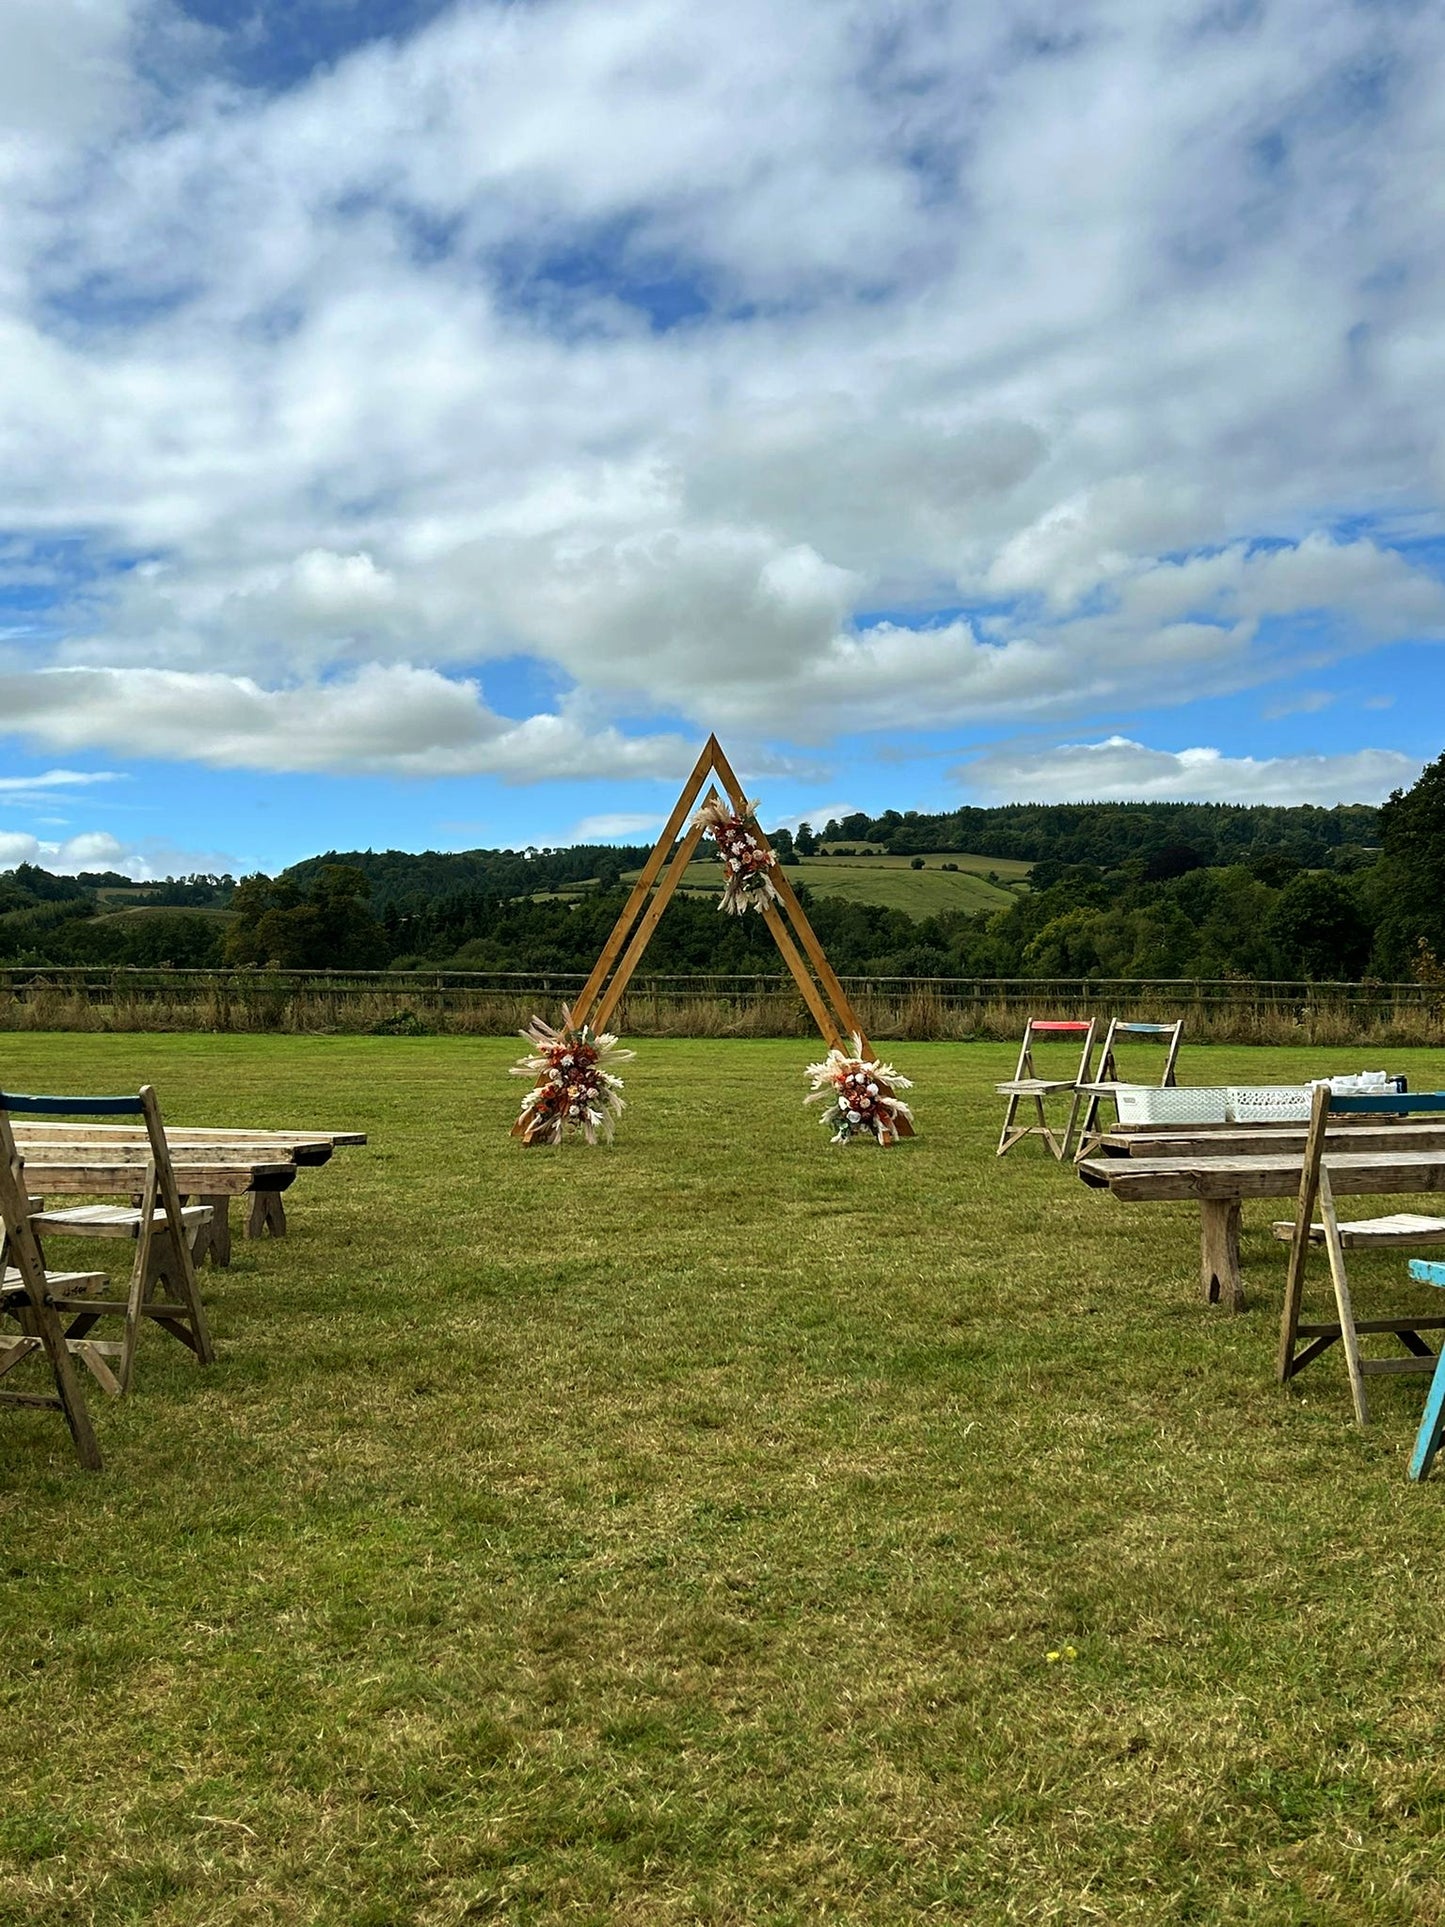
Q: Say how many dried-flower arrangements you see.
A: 3